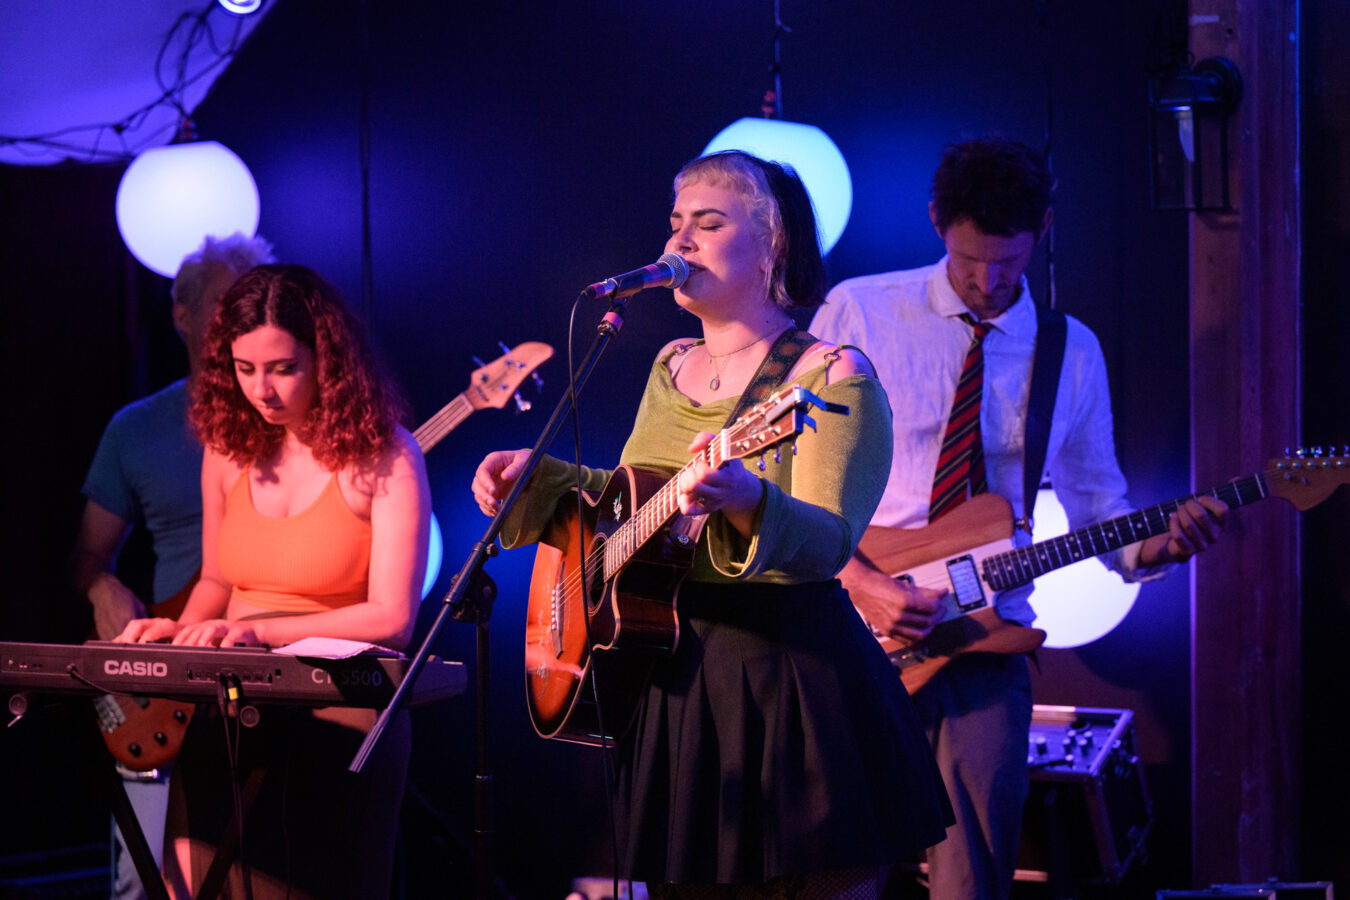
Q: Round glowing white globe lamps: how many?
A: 4